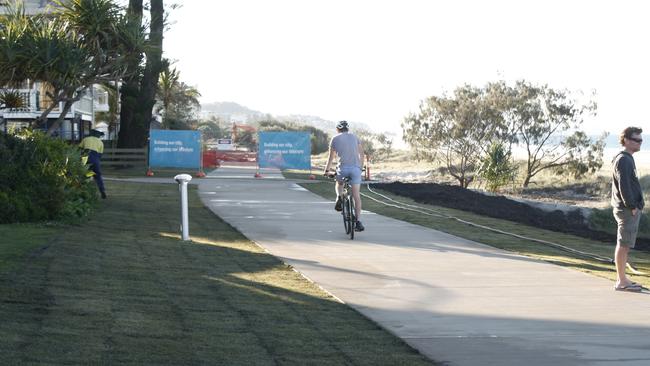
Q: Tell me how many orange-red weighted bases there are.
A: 4